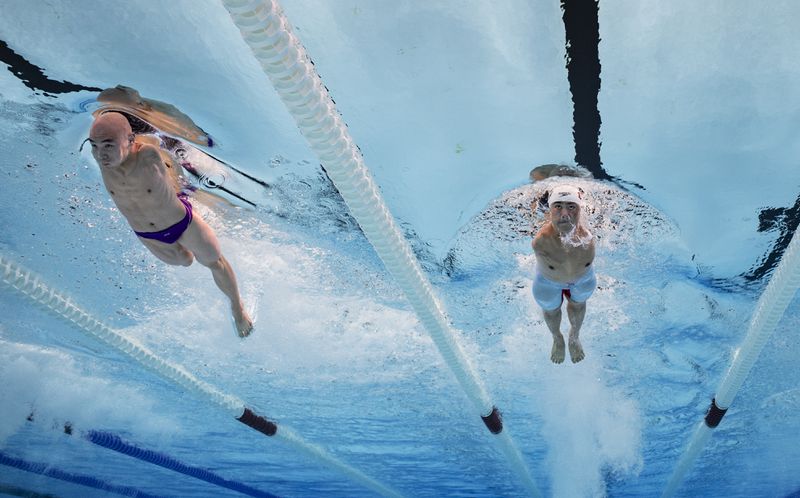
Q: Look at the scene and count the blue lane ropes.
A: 2